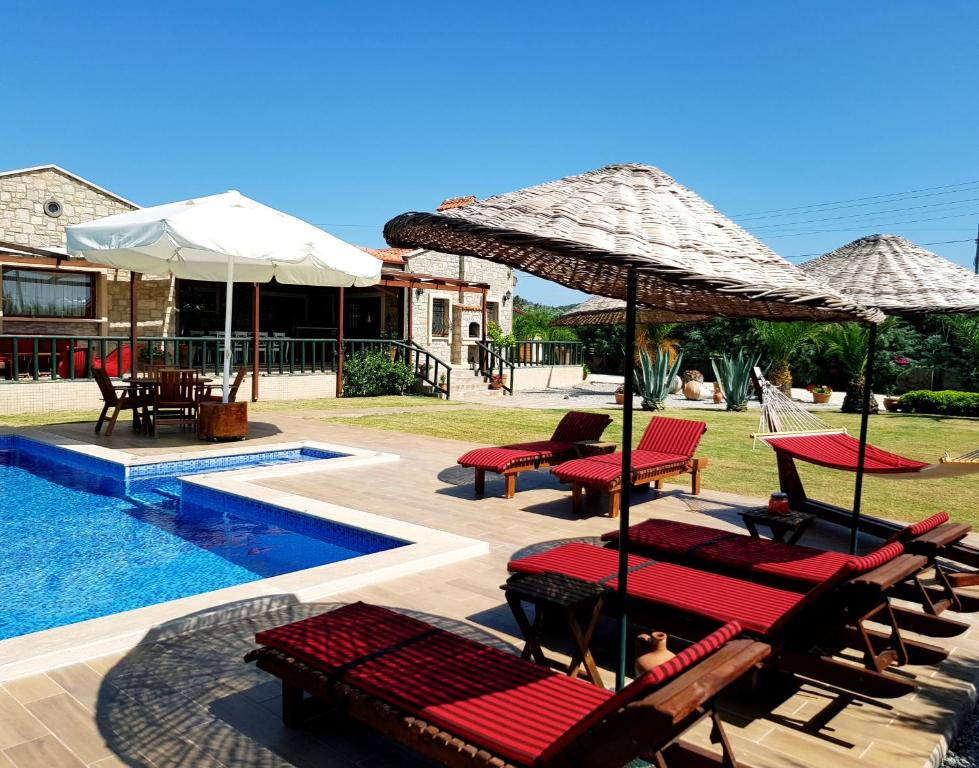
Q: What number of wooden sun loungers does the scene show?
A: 5